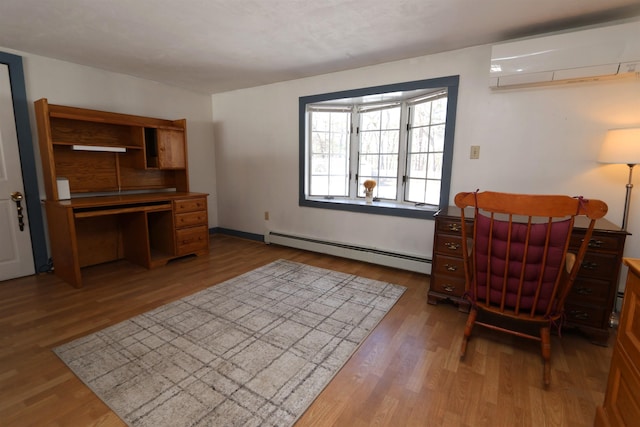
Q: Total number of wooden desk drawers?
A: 11